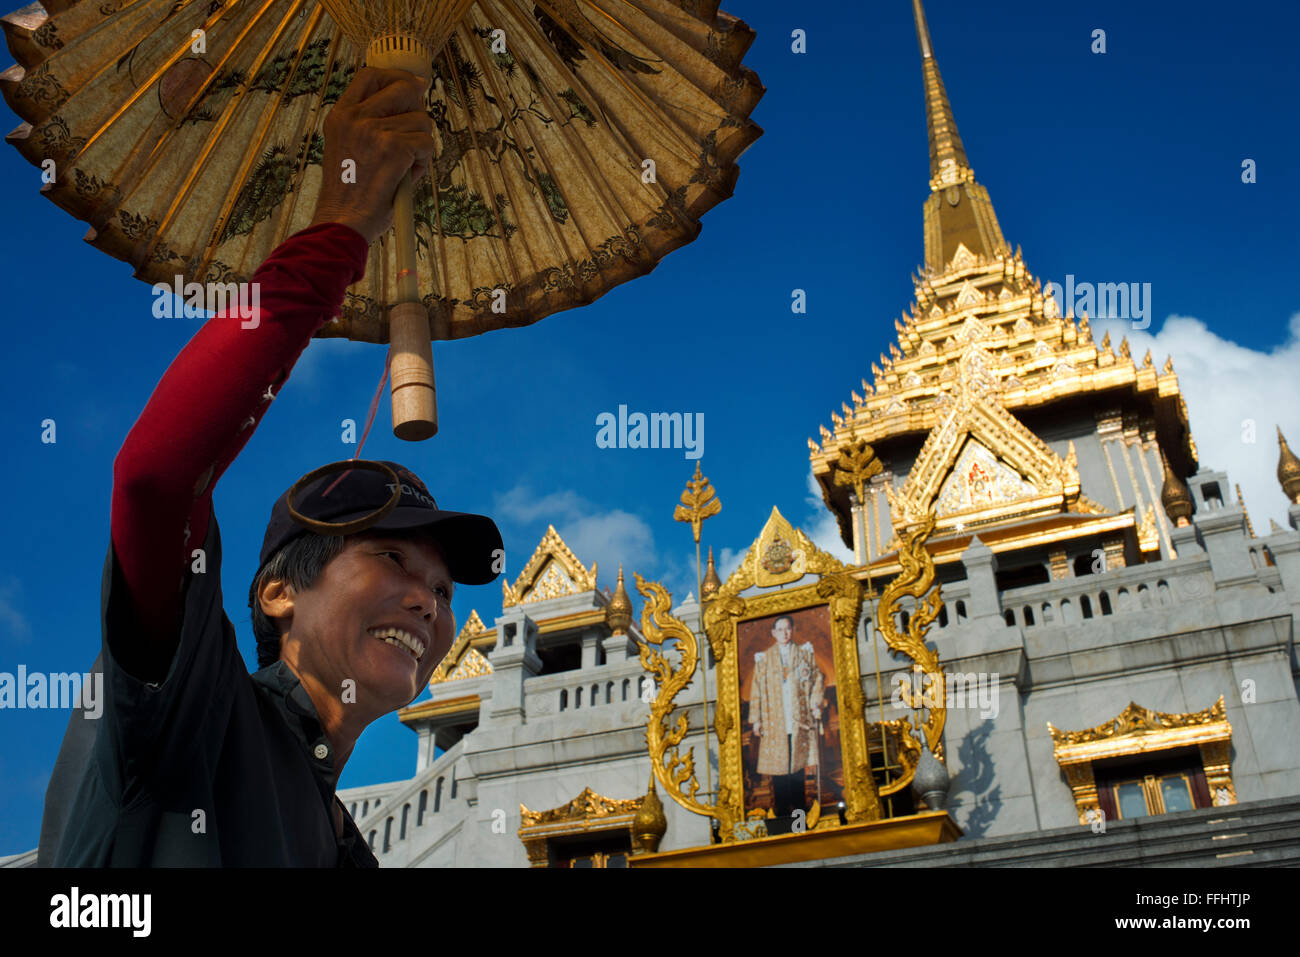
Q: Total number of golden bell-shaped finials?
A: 5